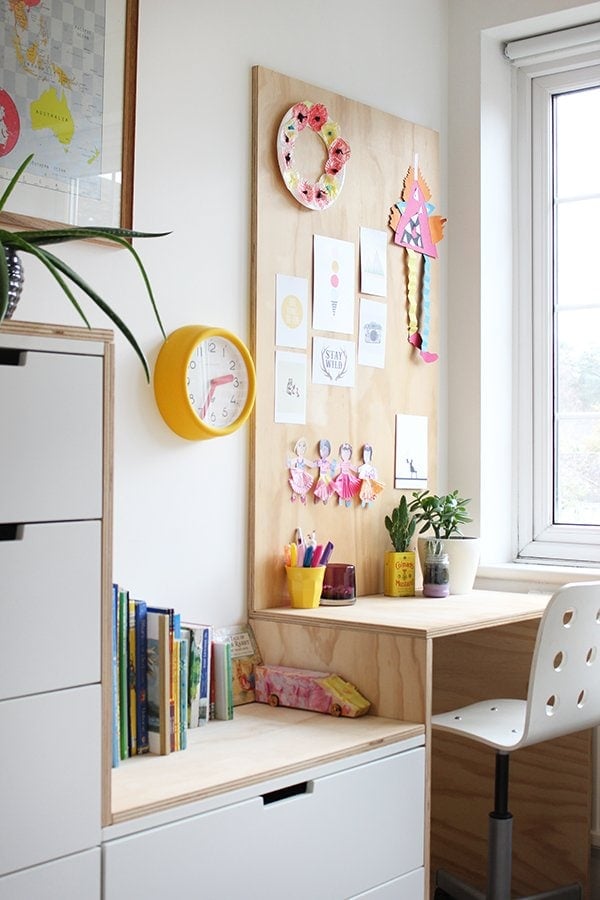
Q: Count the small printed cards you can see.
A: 7